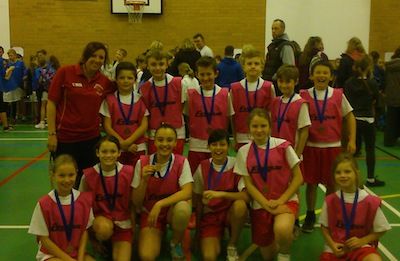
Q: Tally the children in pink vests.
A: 12